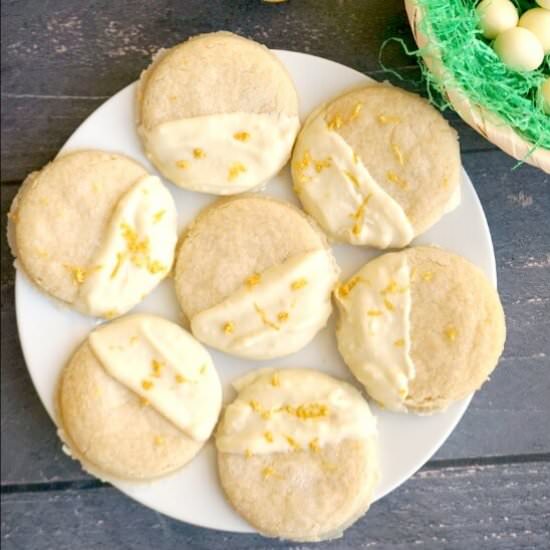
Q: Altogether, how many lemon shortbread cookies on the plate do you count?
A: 7